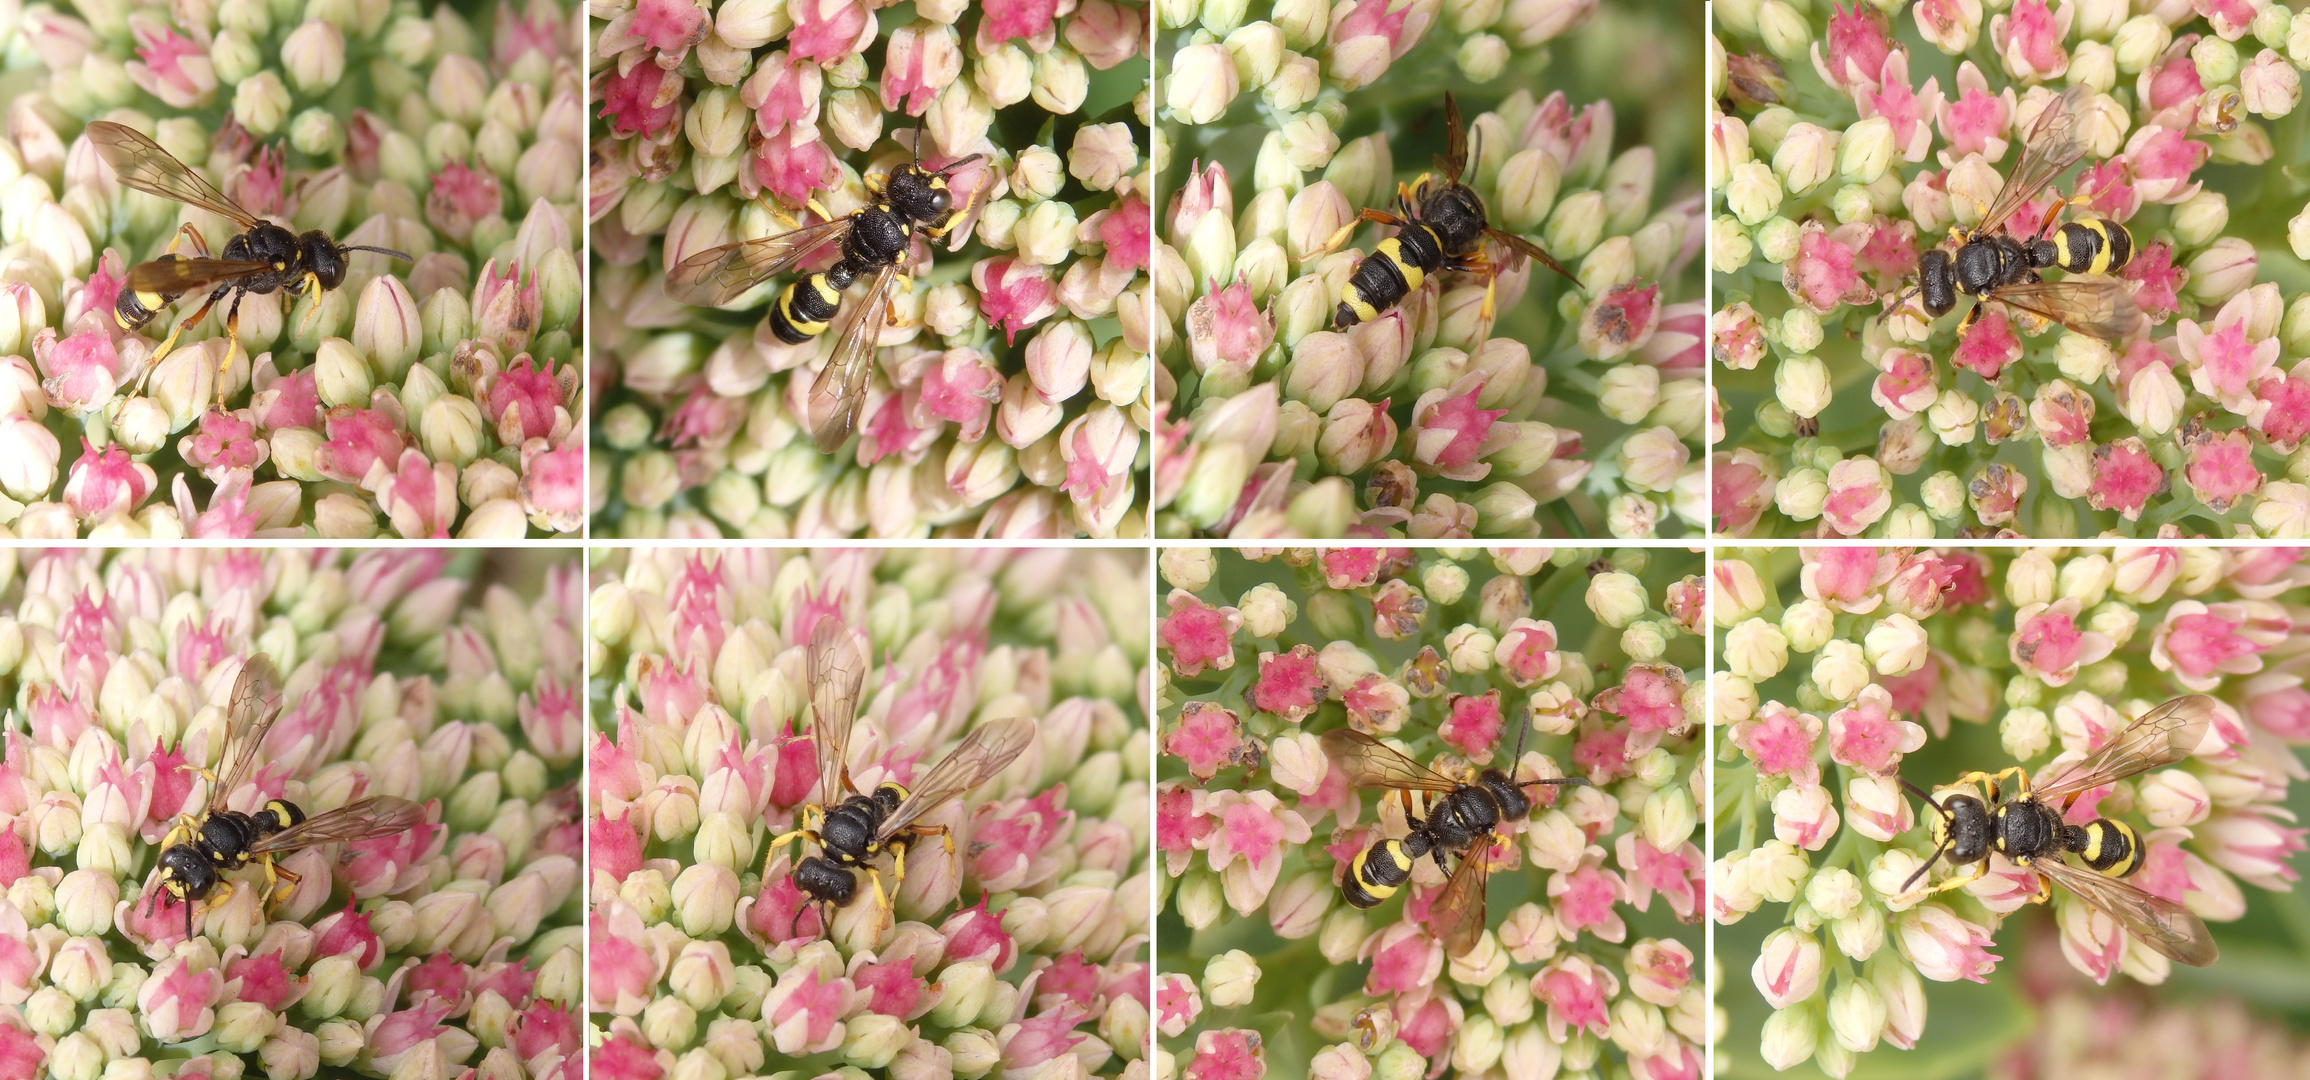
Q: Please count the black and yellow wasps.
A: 8